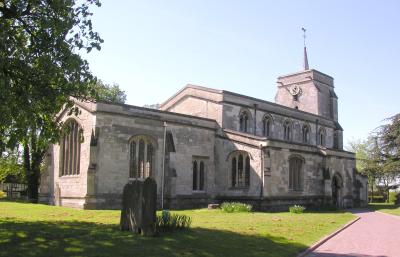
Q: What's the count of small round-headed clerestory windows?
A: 5